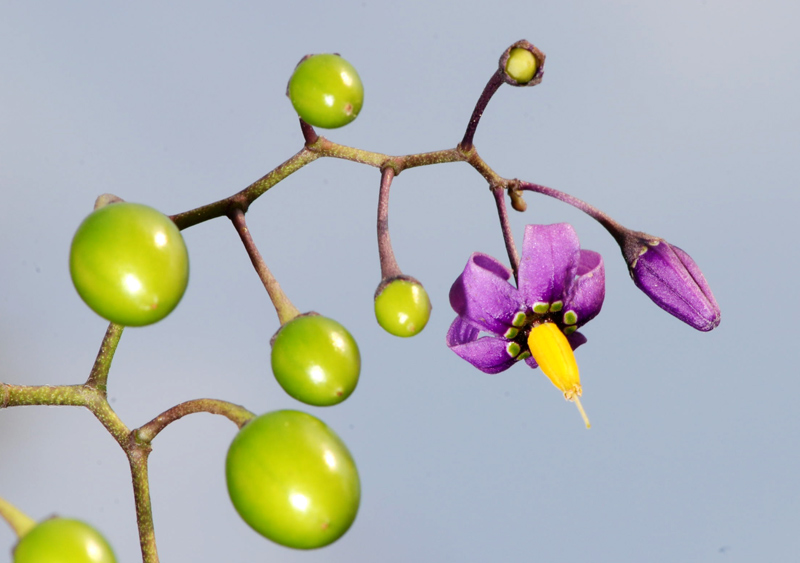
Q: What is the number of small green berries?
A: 7